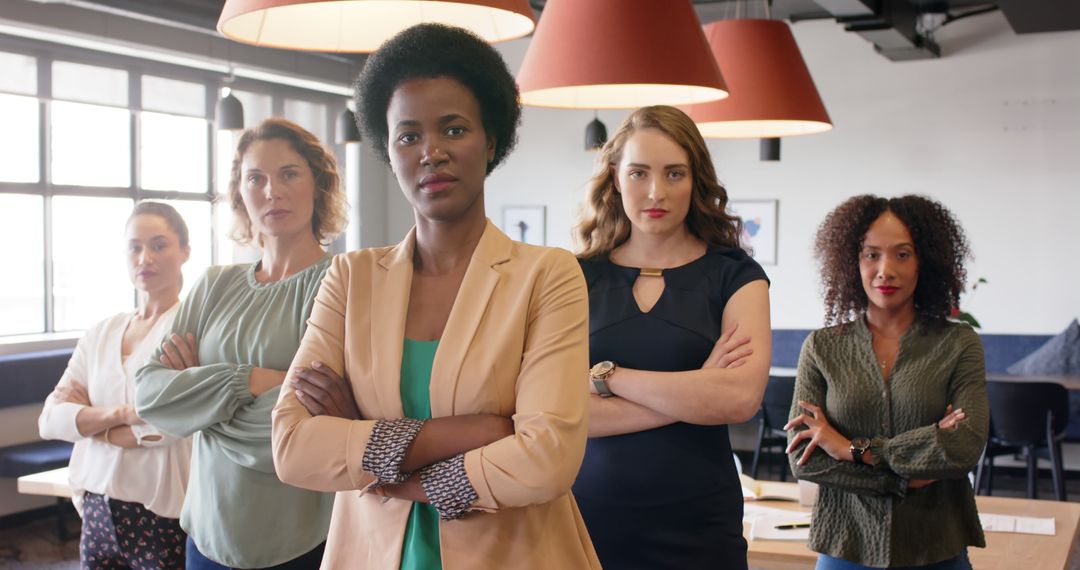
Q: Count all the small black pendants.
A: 4